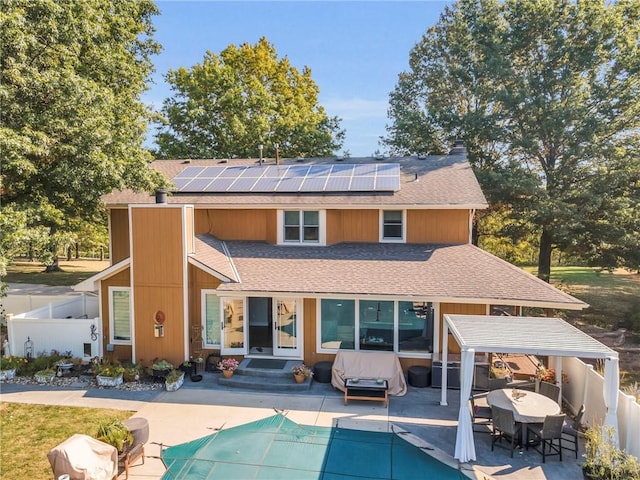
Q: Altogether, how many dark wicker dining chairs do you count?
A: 6